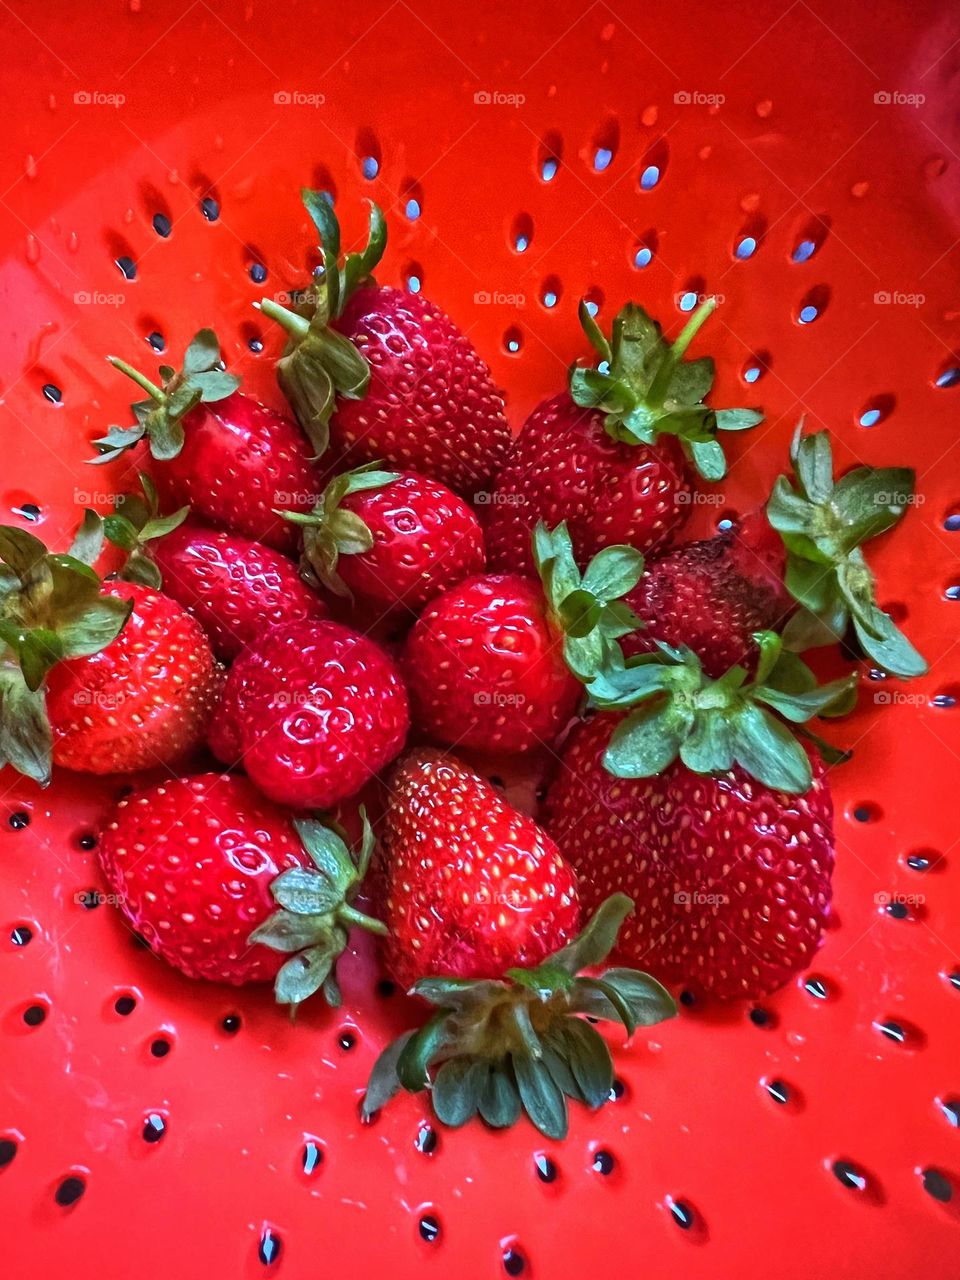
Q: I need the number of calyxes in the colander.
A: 11